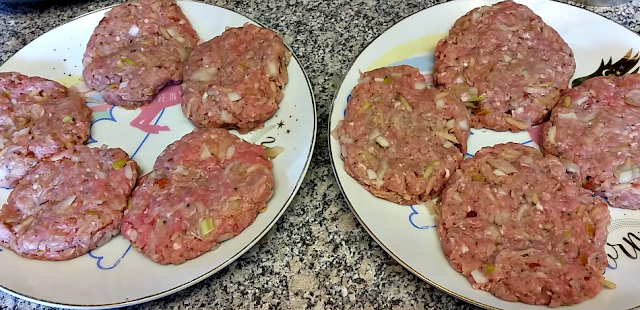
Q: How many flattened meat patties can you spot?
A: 9